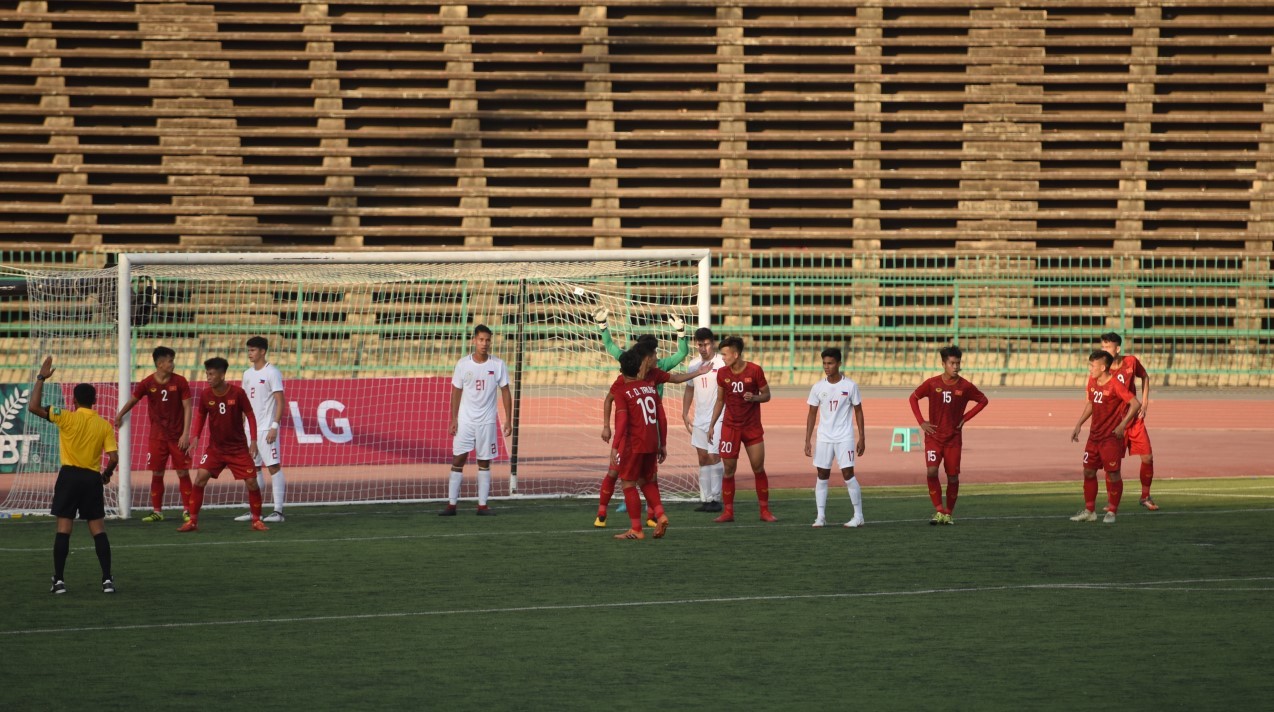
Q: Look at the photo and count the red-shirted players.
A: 8